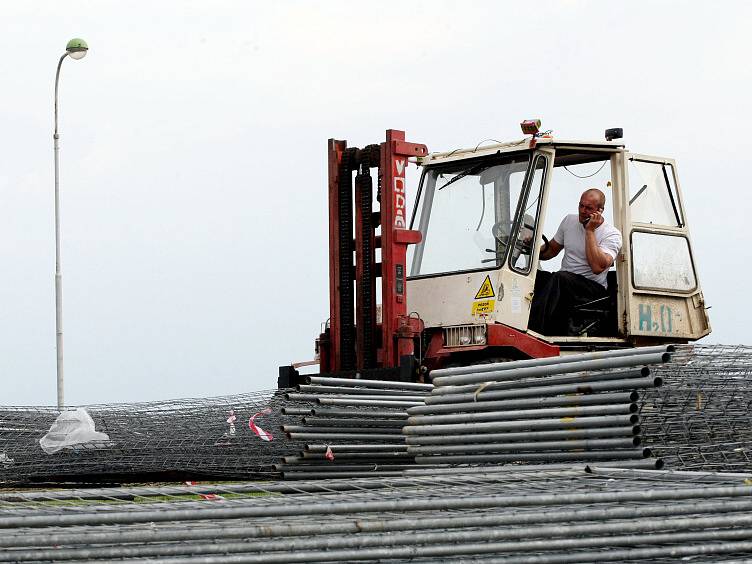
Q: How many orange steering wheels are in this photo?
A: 0